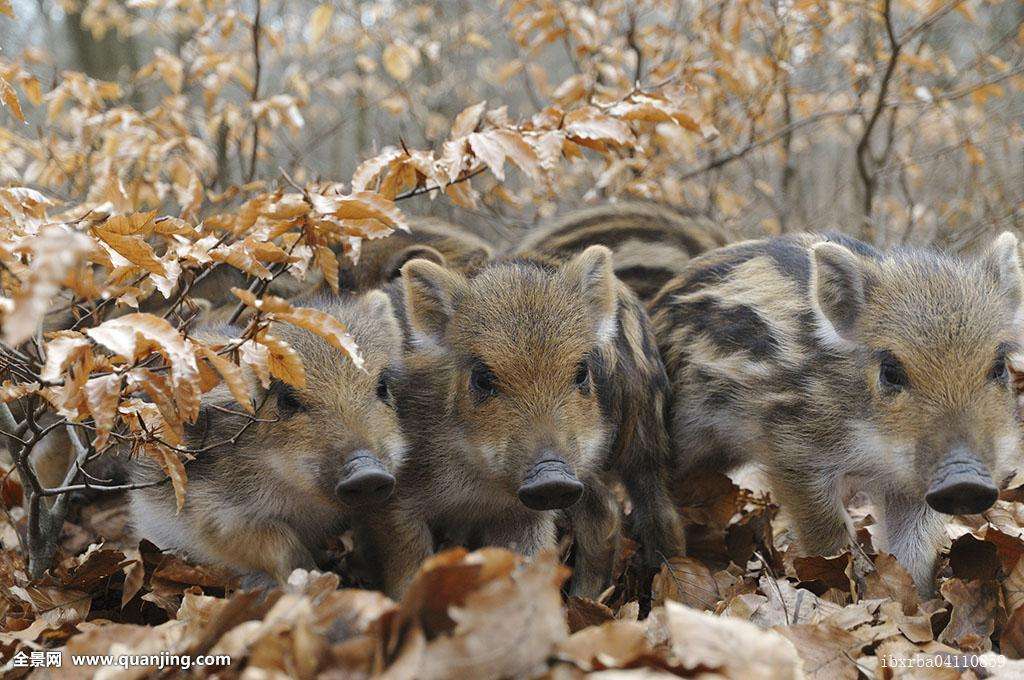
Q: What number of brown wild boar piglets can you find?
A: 5